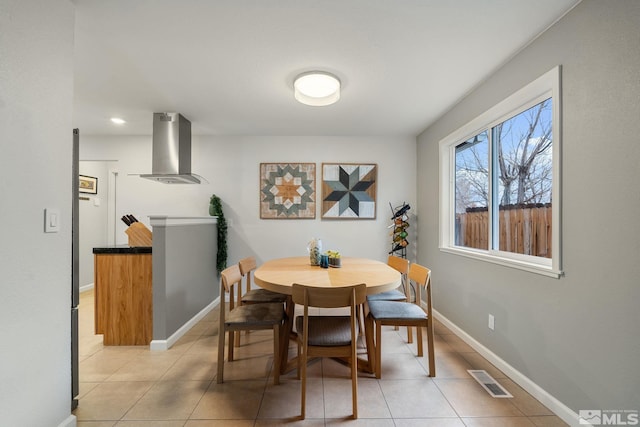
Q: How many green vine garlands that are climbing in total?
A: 1